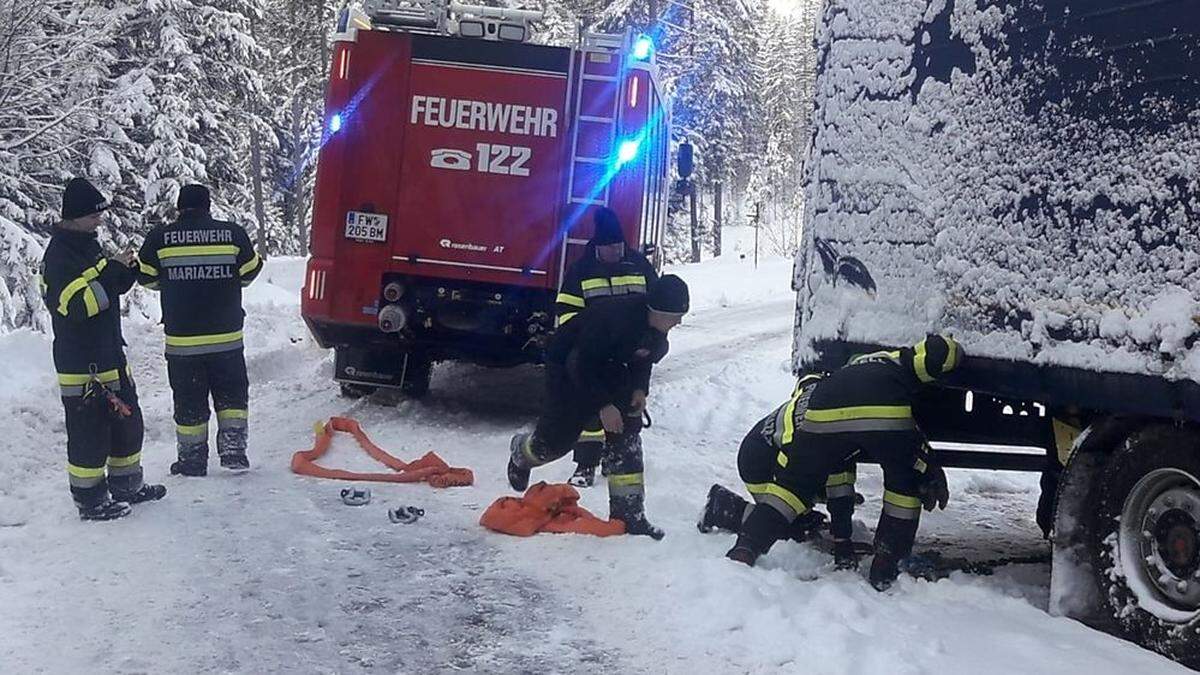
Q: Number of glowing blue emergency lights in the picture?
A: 3